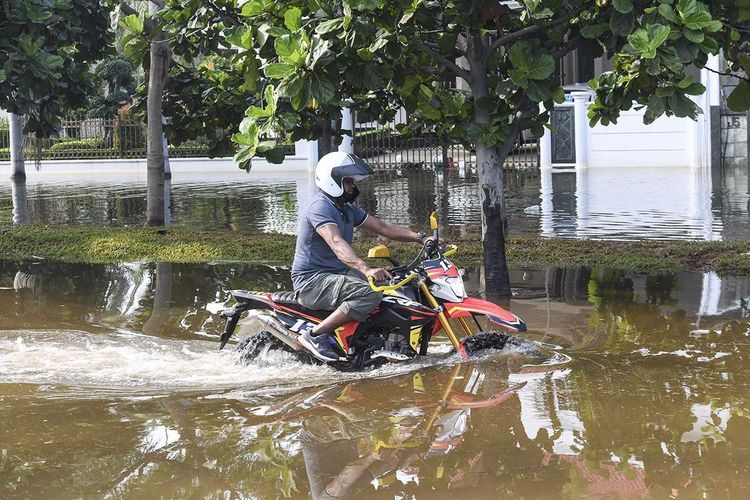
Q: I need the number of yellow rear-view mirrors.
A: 2